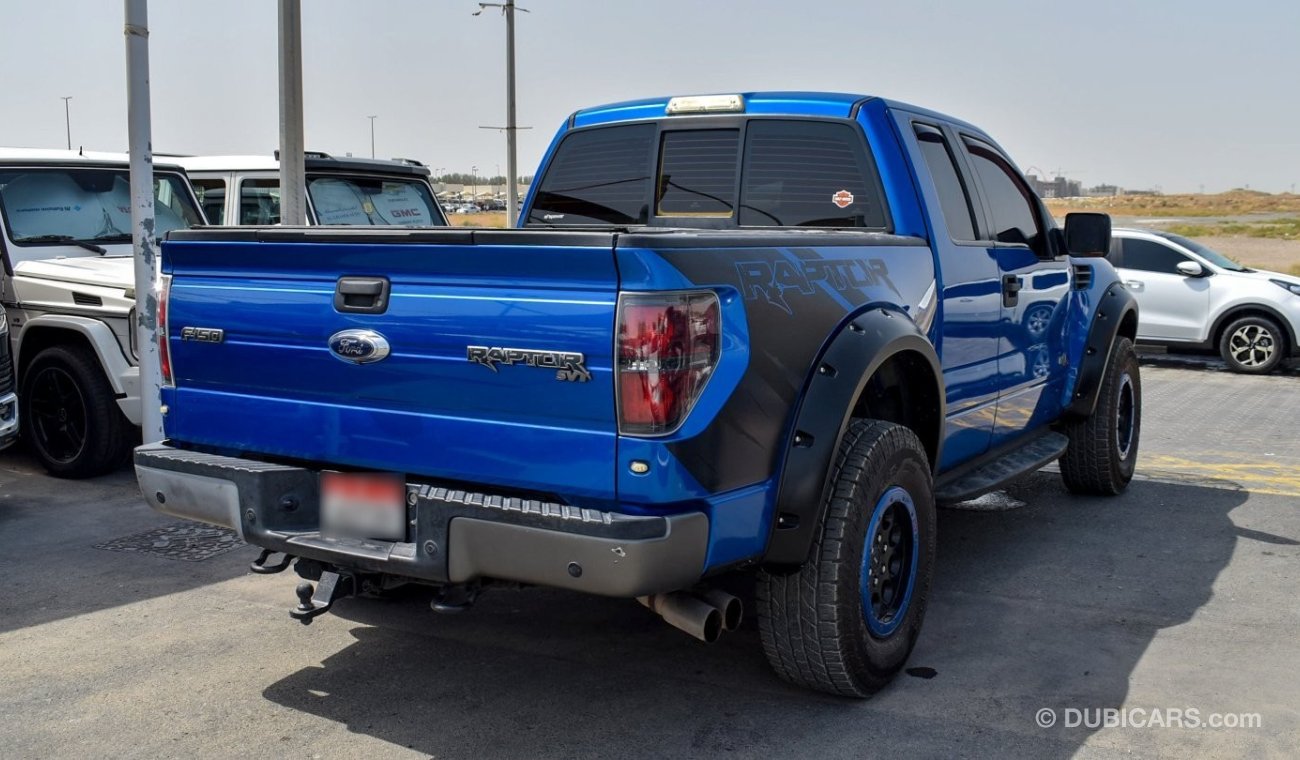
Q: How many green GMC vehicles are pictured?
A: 0